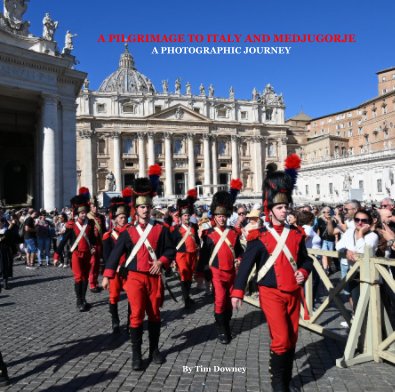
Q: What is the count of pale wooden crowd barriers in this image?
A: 2